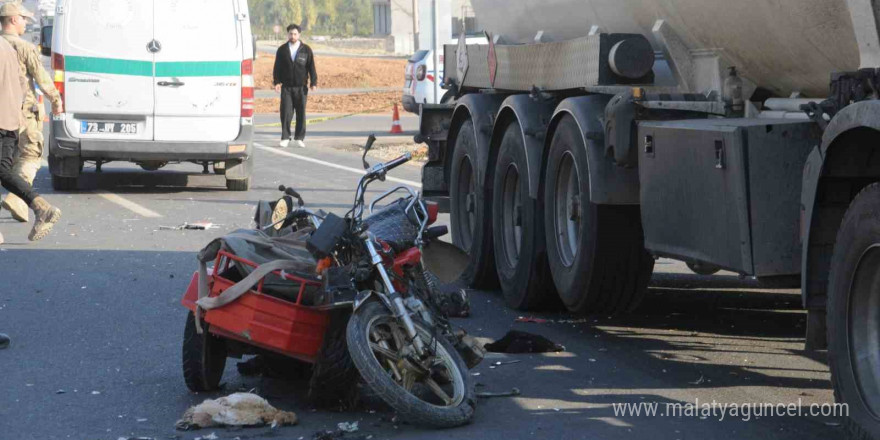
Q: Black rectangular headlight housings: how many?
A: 1